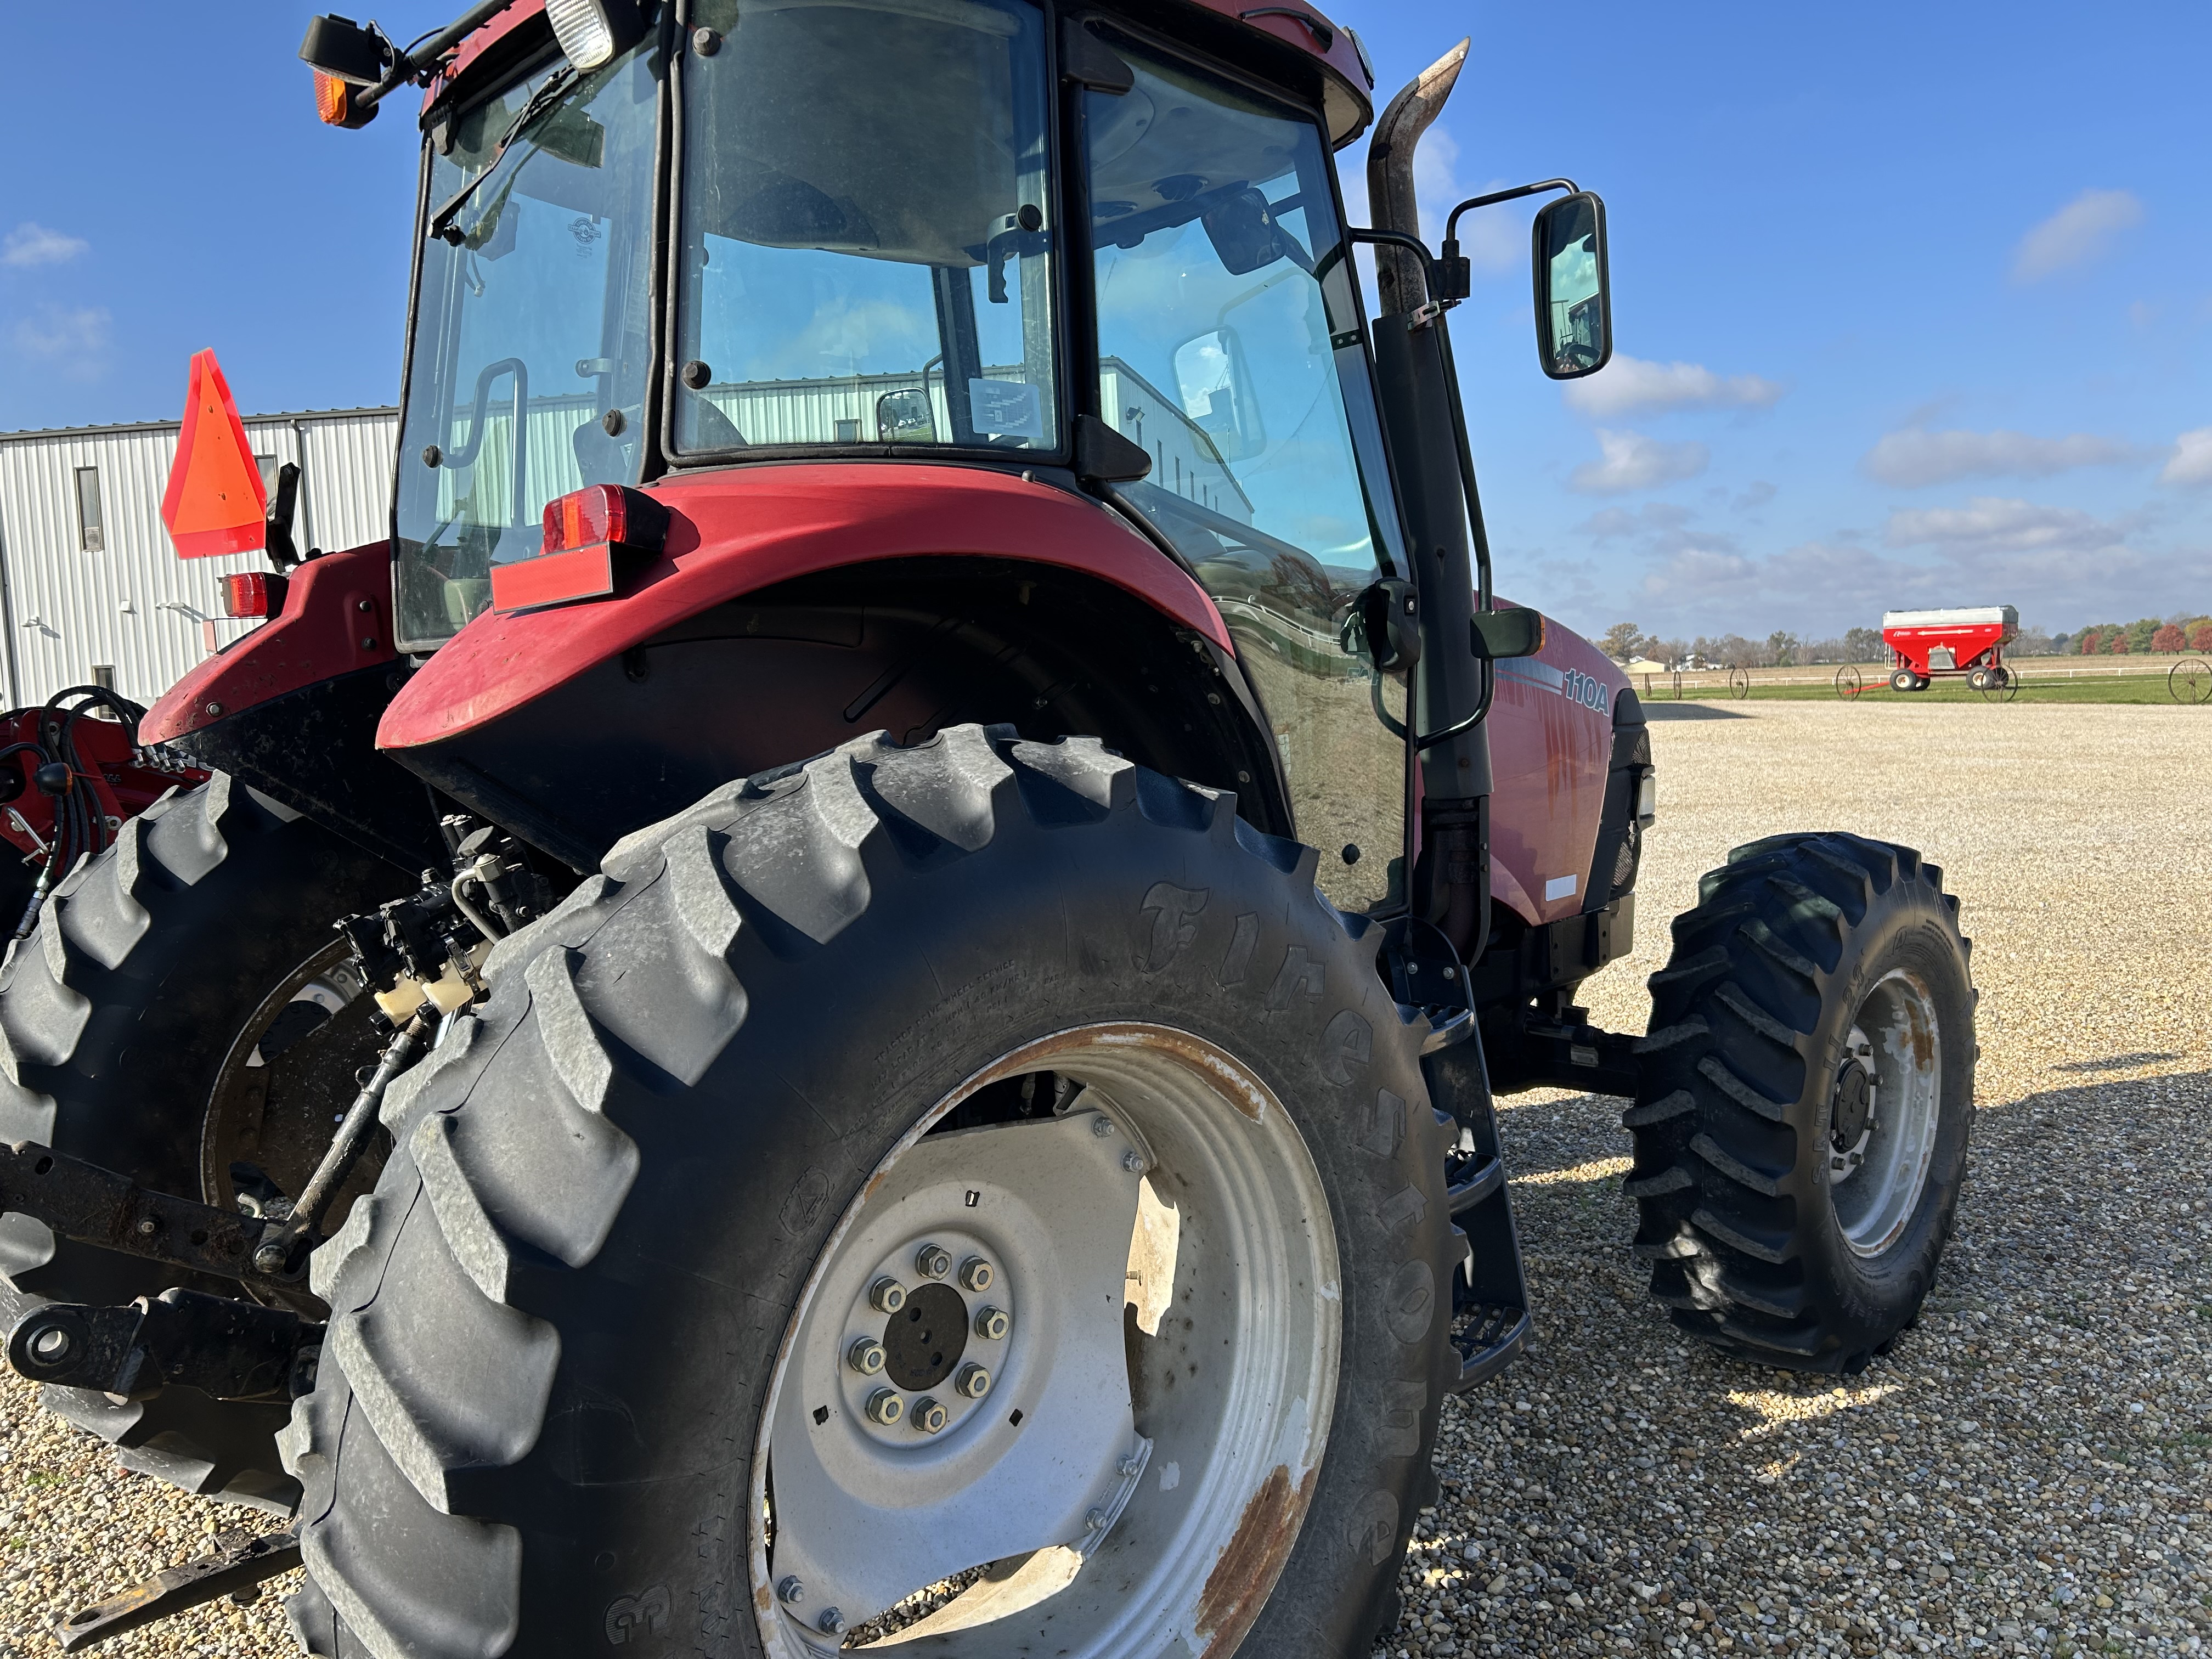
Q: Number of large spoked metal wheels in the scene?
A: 6